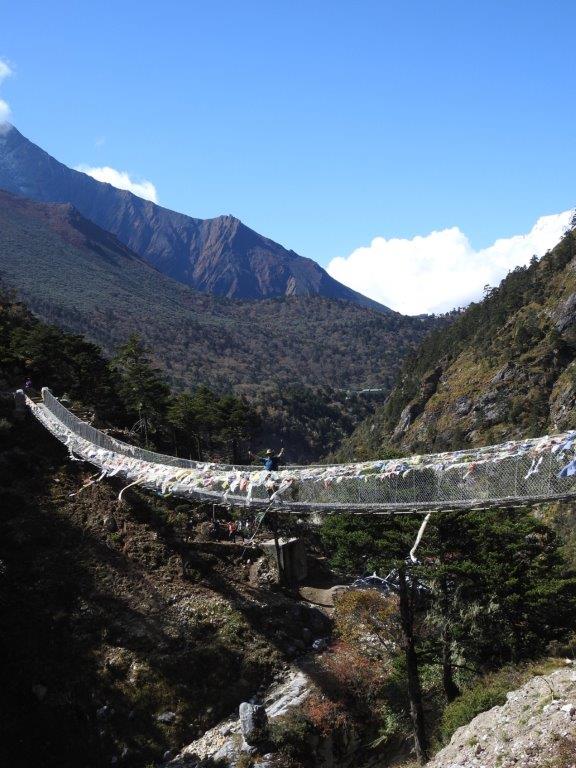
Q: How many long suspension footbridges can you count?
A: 1